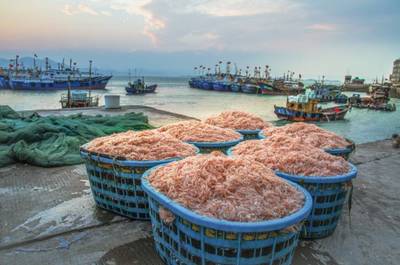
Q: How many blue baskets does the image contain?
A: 6